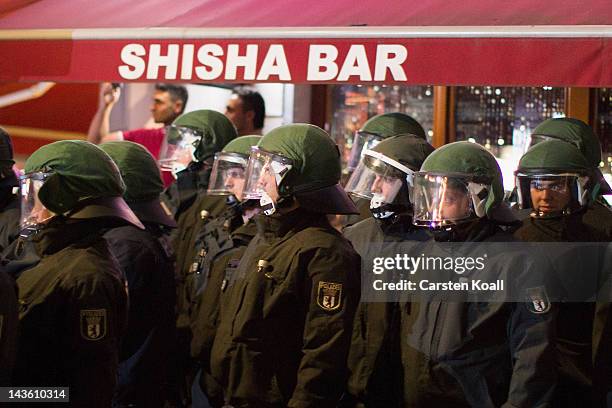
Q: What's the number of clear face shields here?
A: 8